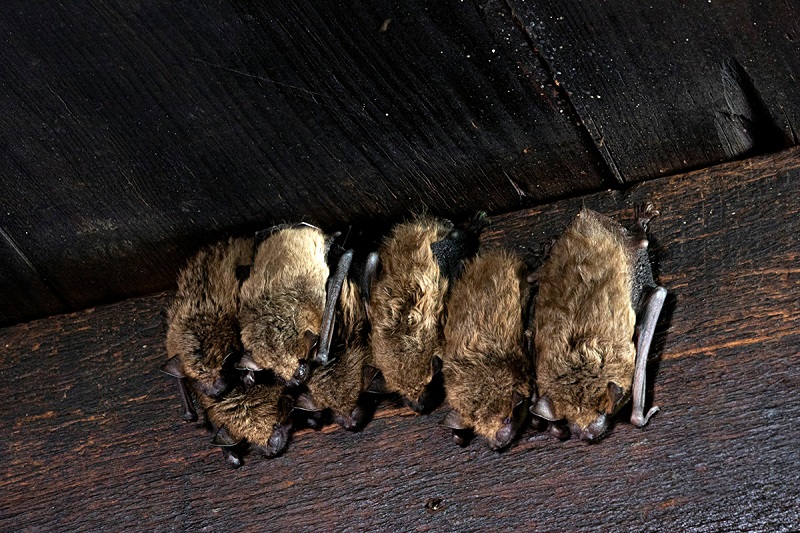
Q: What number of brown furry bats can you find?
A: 7